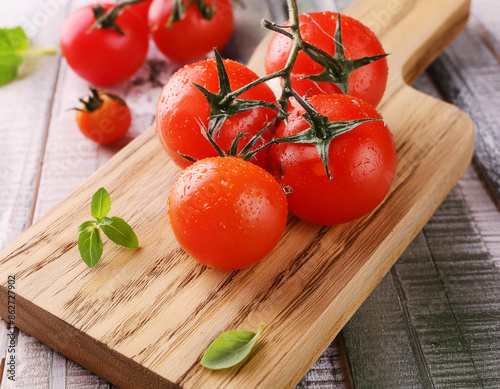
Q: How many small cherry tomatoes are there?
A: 1